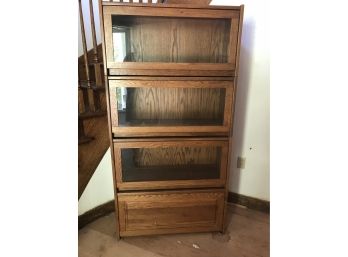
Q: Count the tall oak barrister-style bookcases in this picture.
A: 1